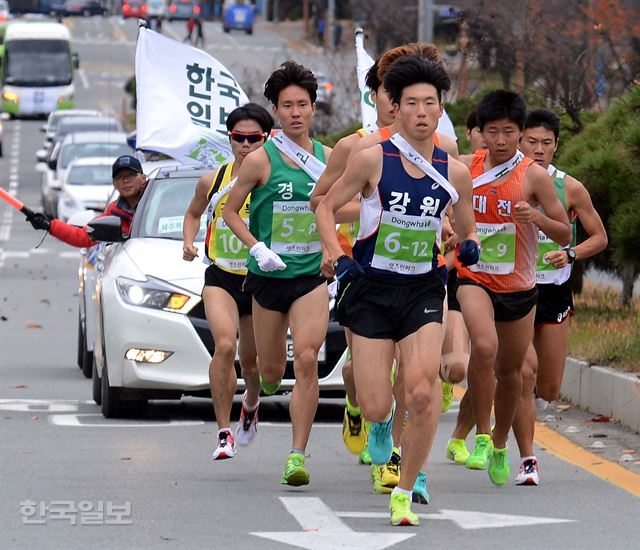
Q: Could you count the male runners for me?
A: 8